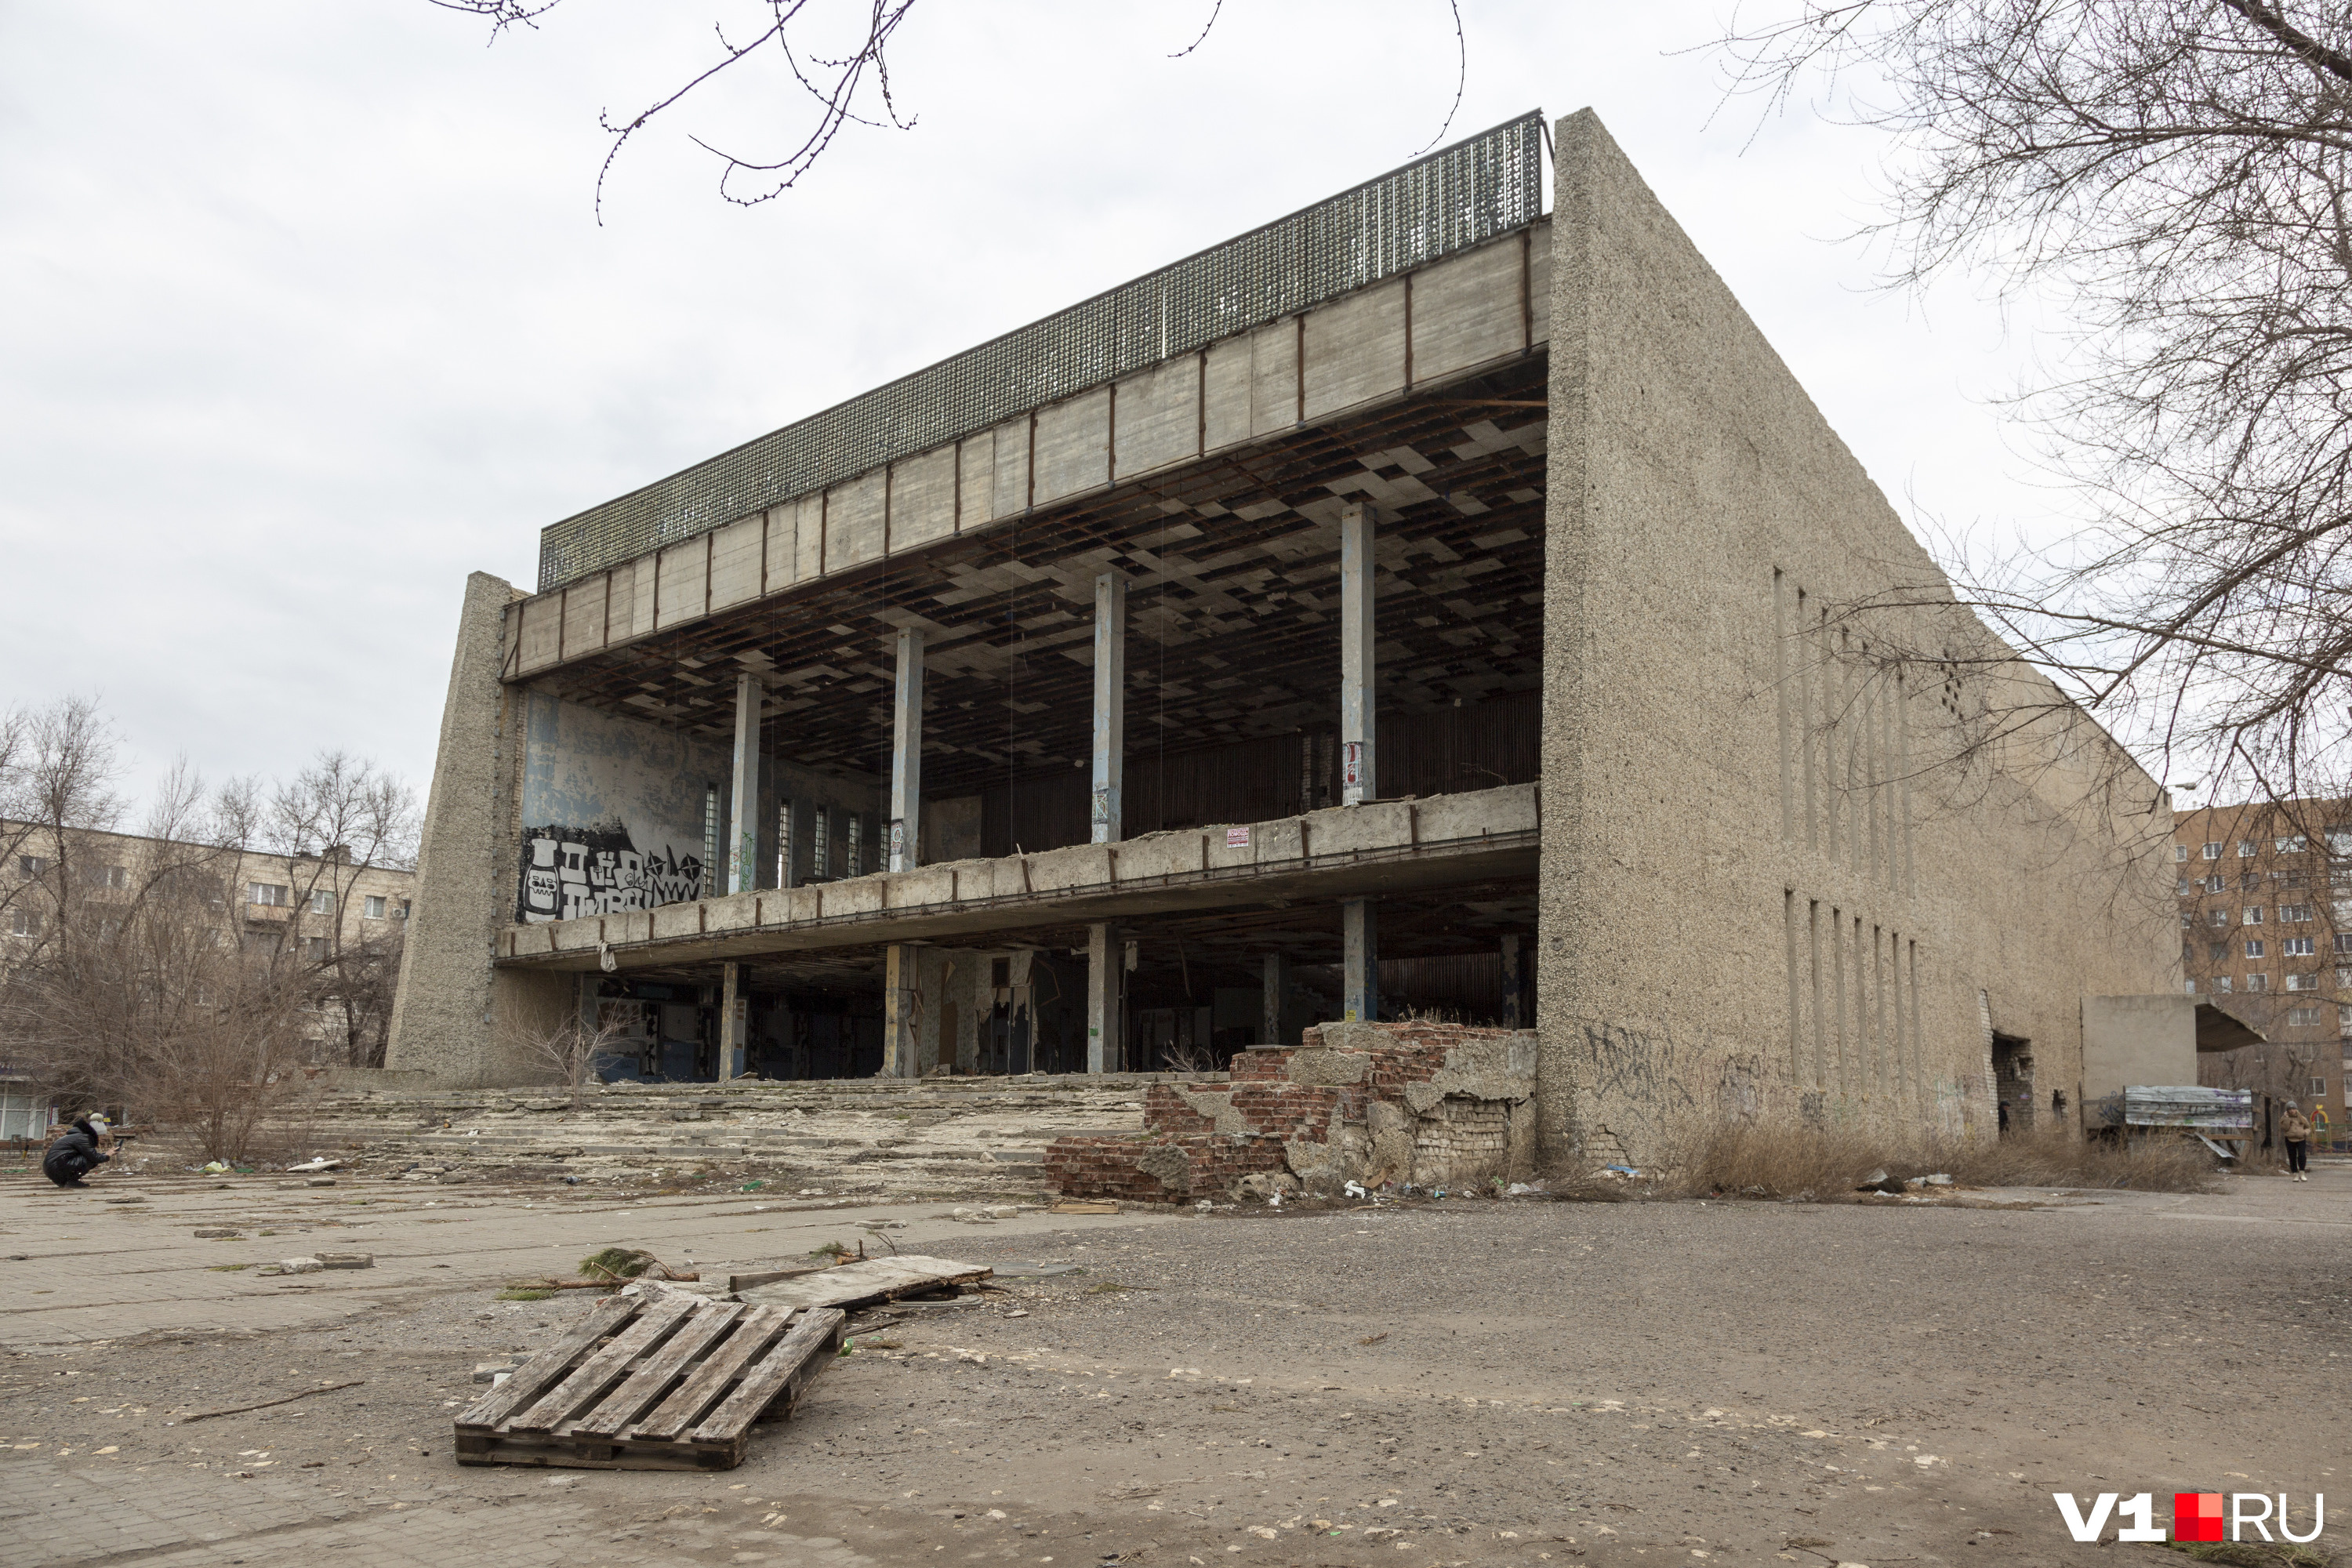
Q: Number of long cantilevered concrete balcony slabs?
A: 1